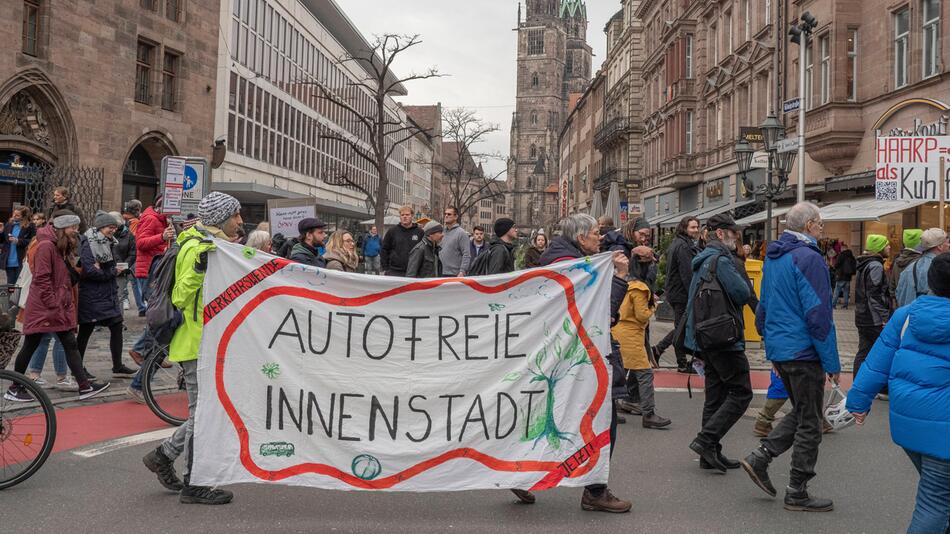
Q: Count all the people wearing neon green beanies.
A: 2